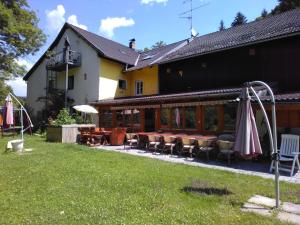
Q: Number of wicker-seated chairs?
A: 6